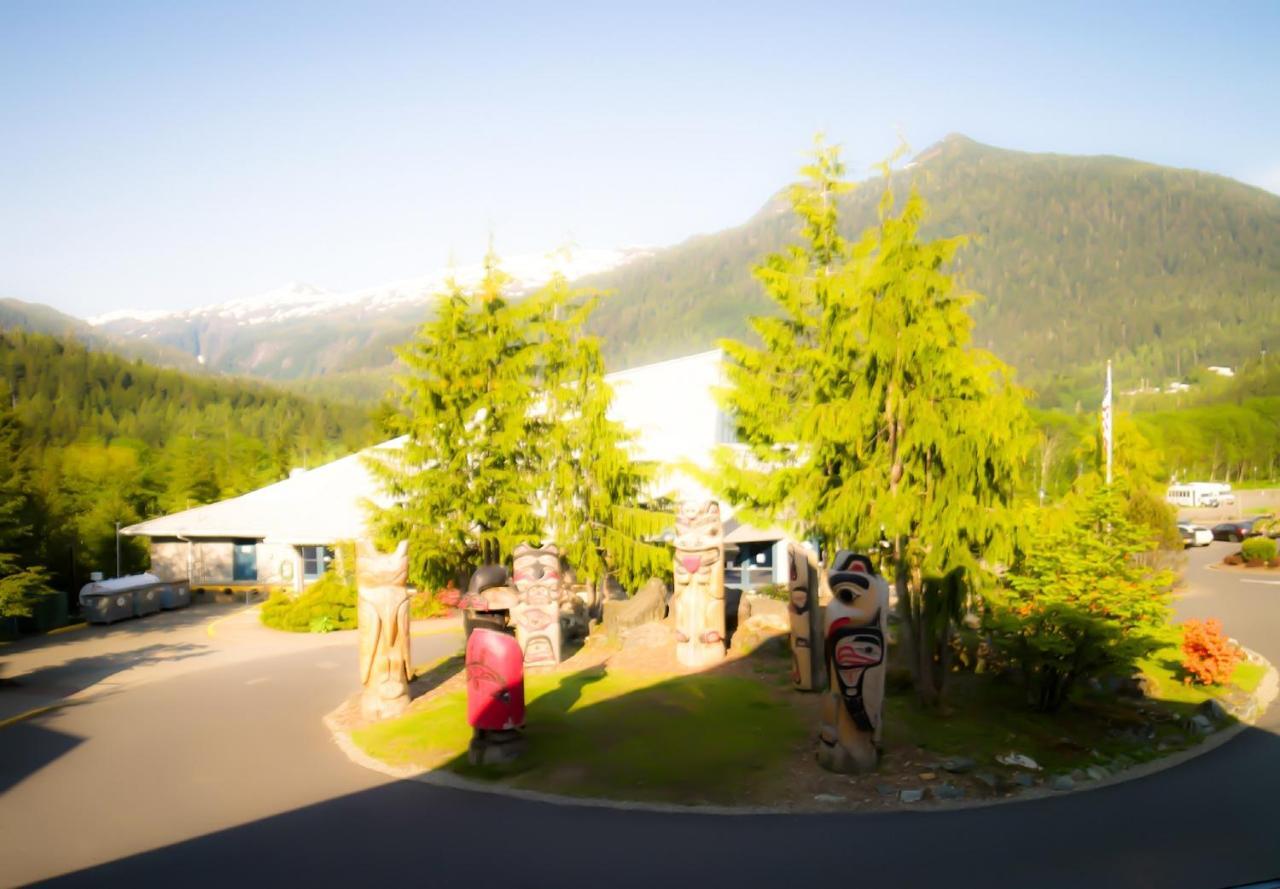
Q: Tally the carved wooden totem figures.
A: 6